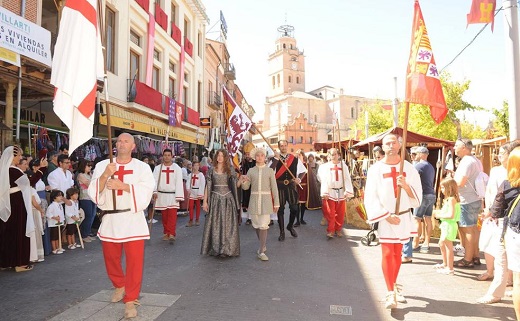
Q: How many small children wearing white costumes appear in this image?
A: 2